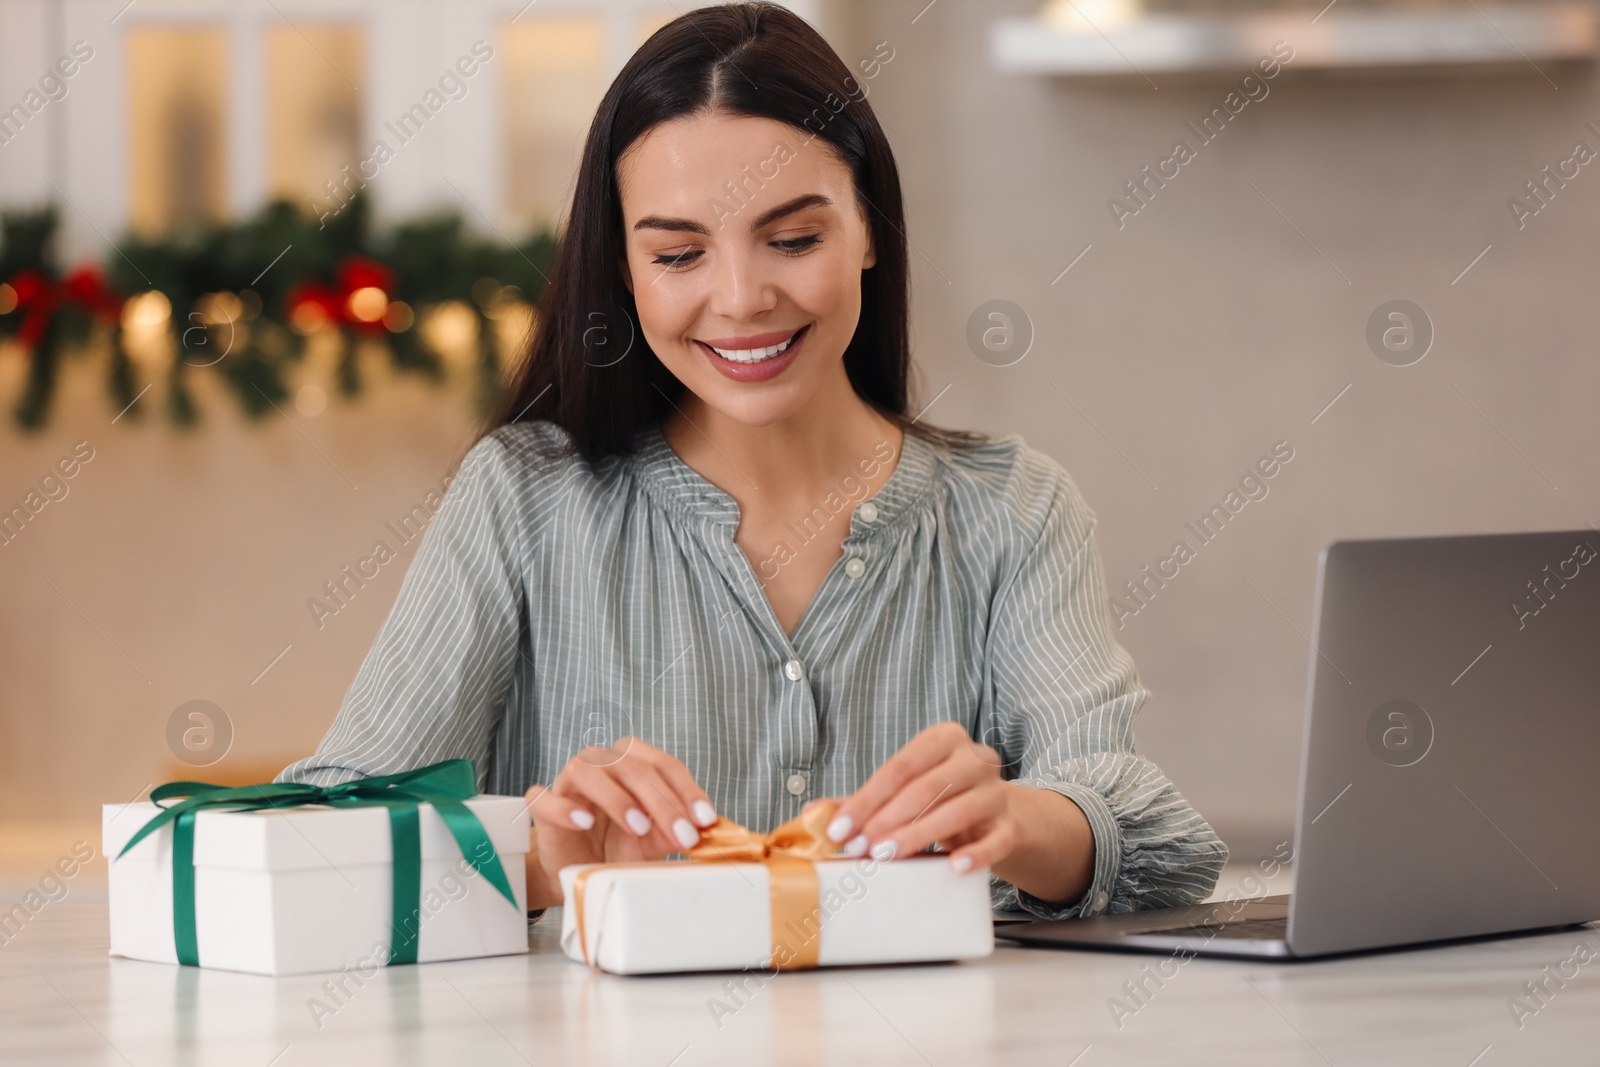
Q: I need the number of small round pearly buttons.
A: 5